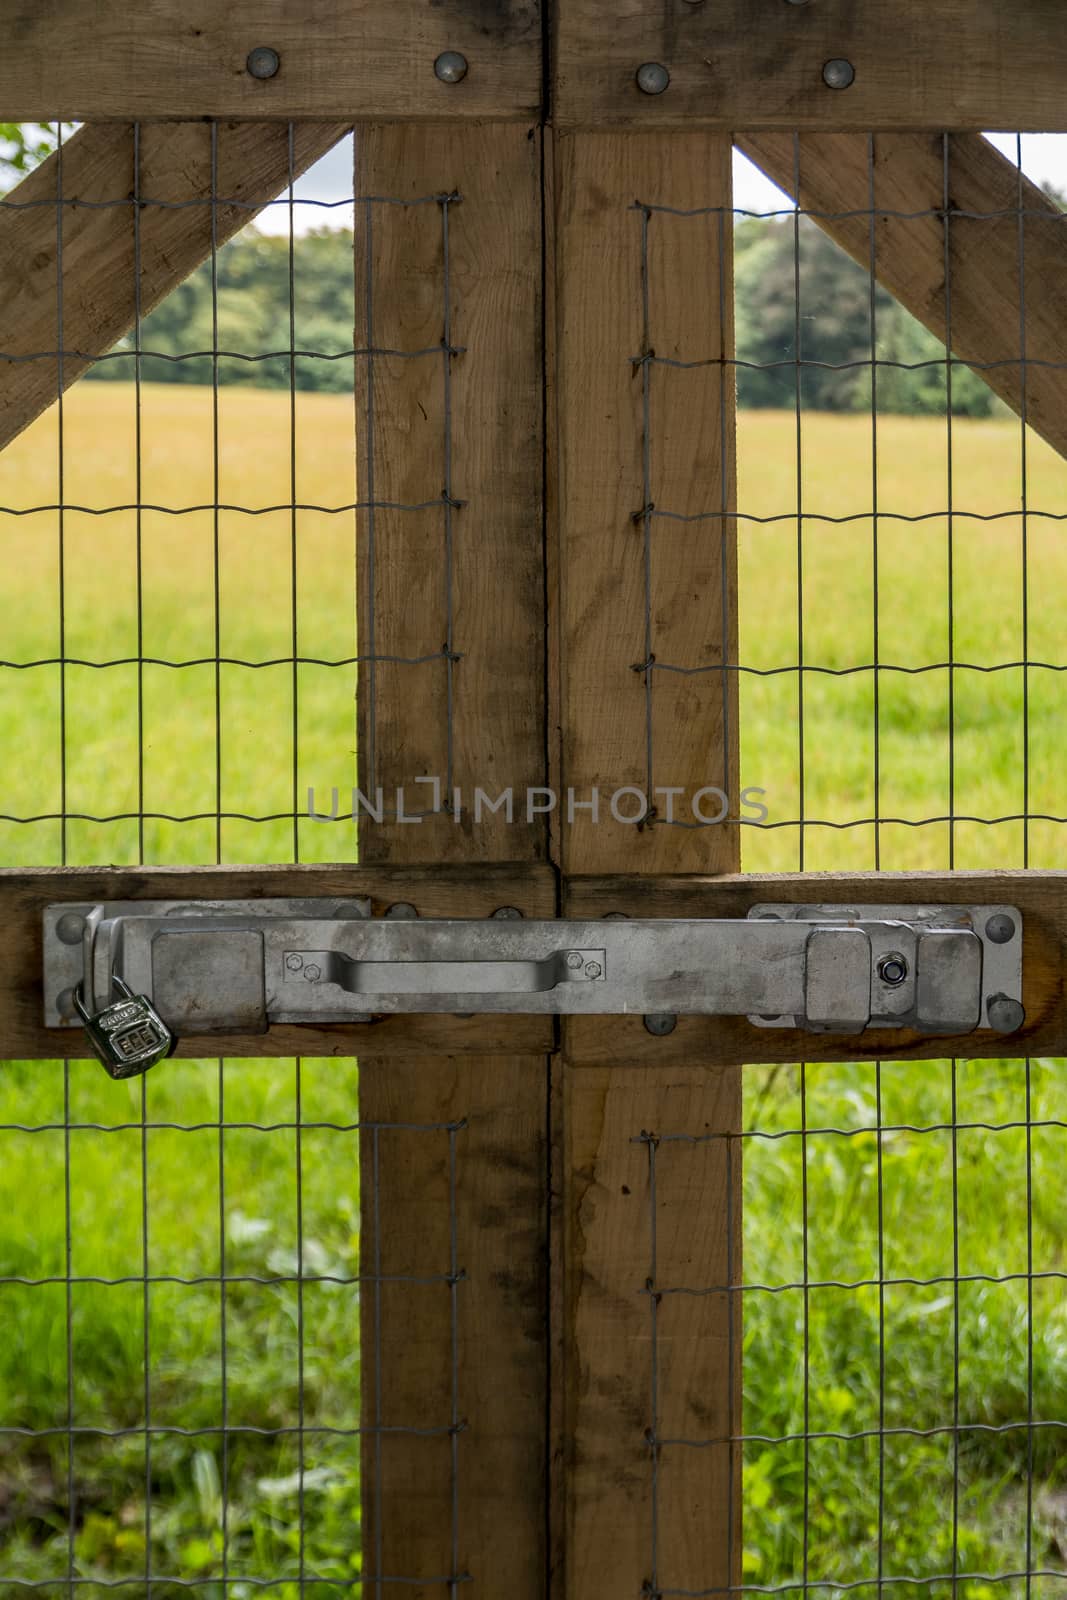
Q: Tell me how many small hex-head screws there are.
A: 4